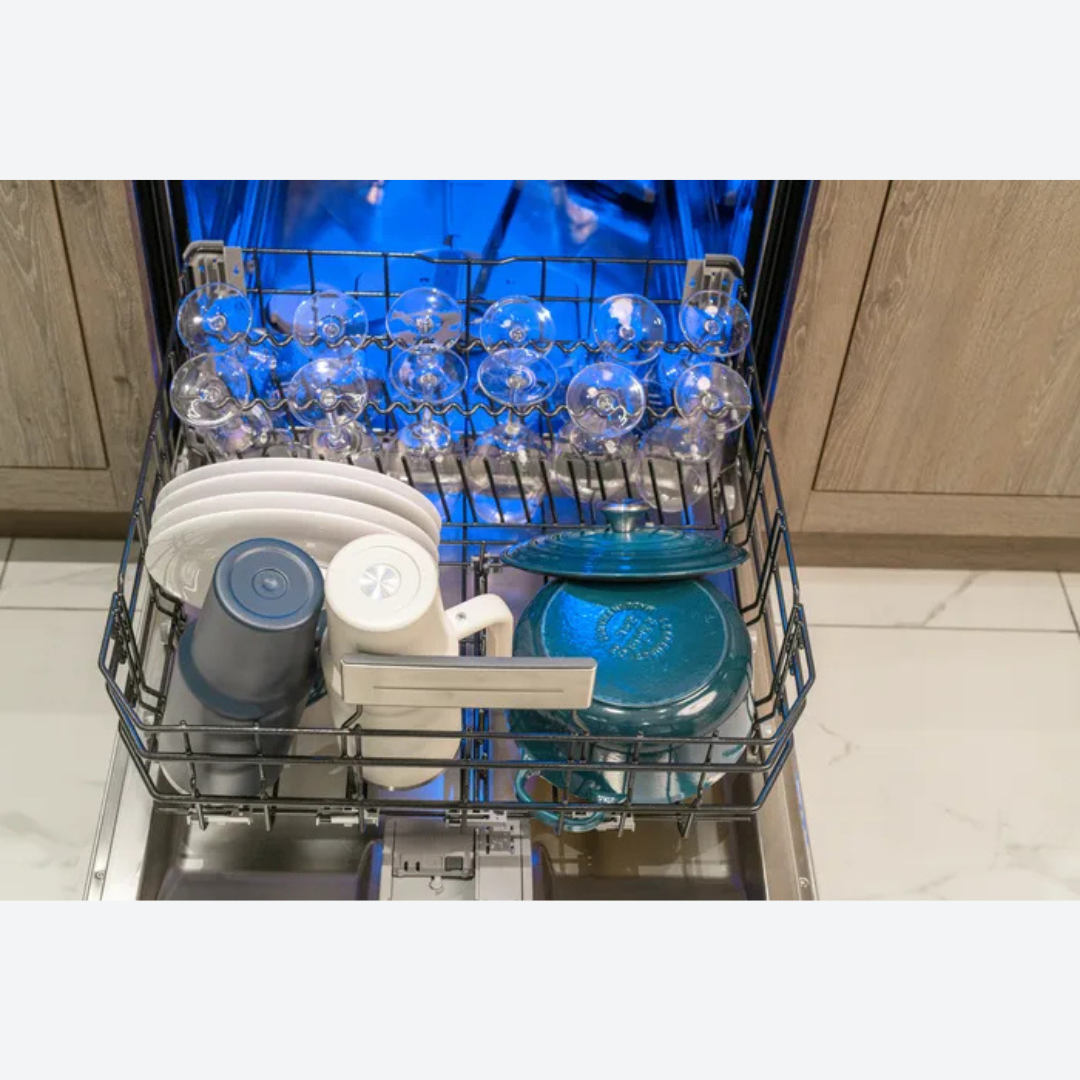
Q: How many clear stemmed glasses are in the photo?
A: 12